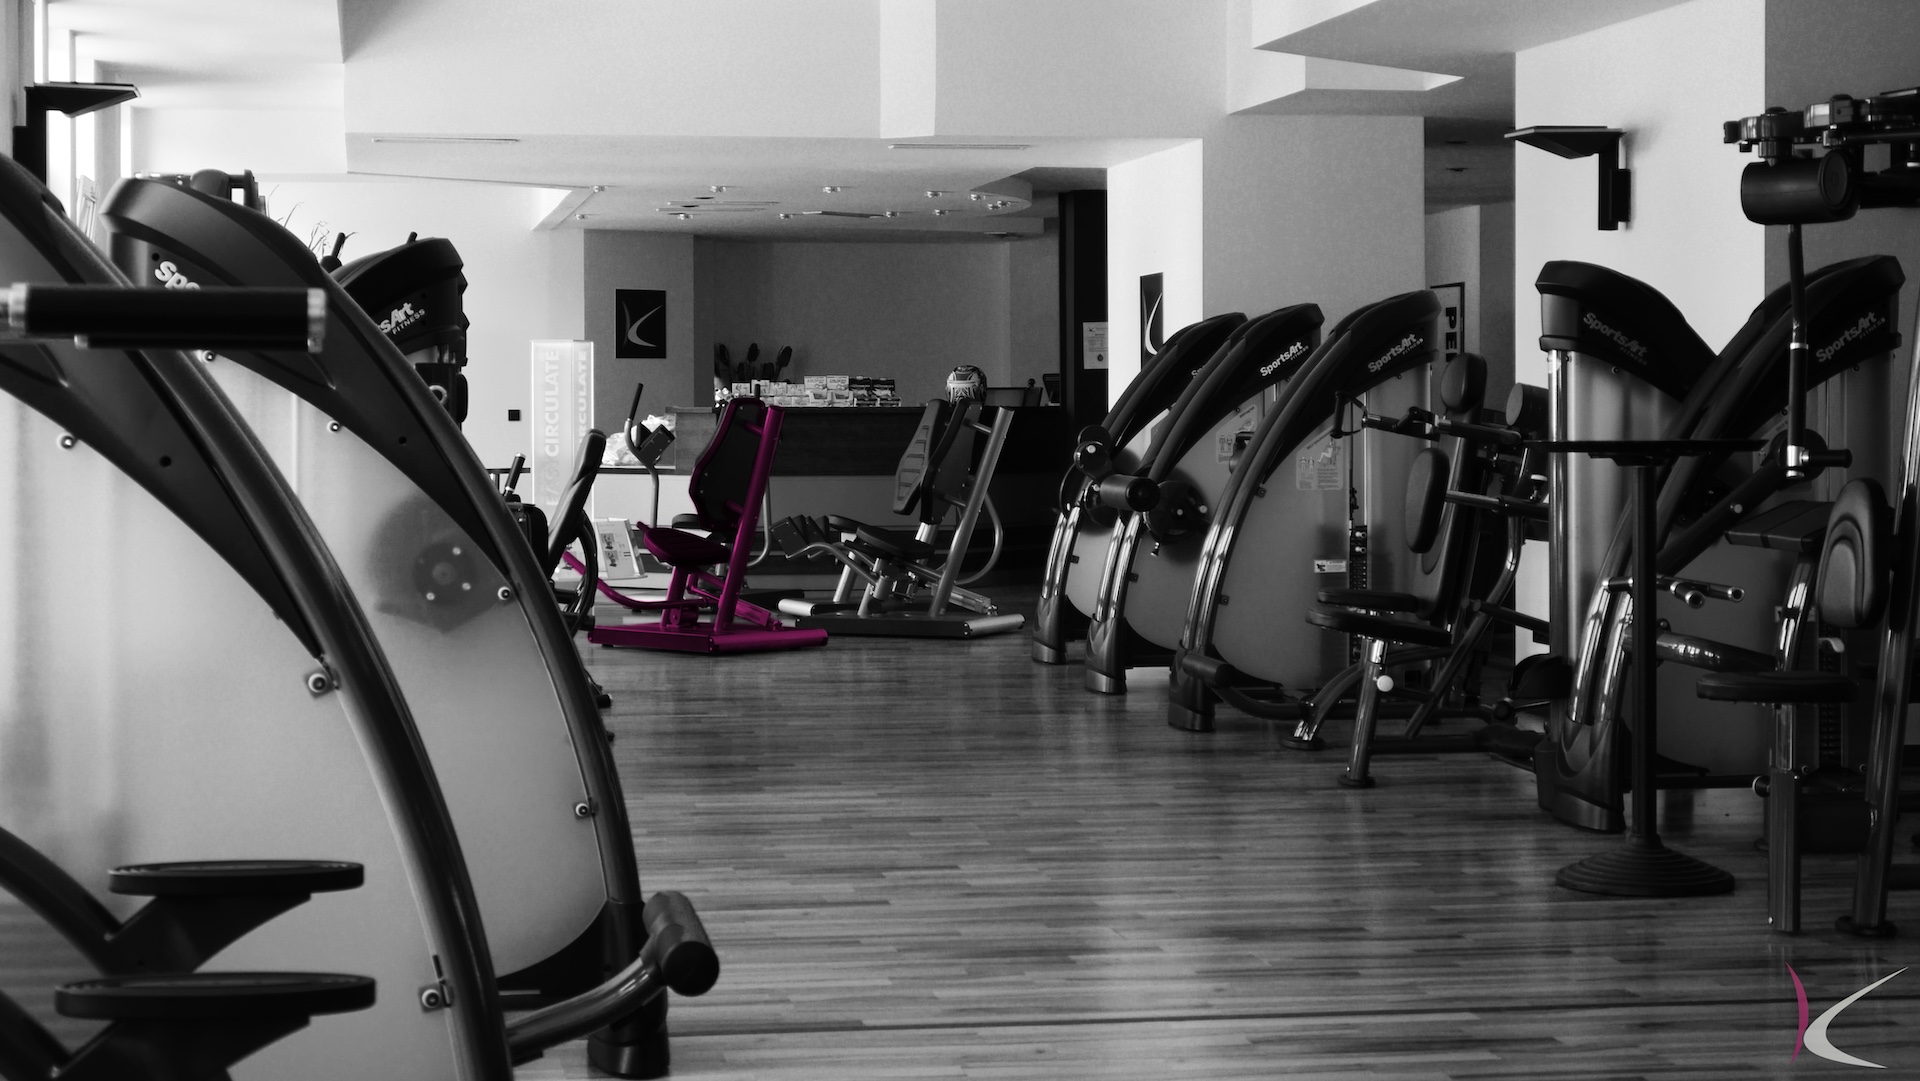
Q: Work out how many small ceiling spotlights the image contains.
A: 12